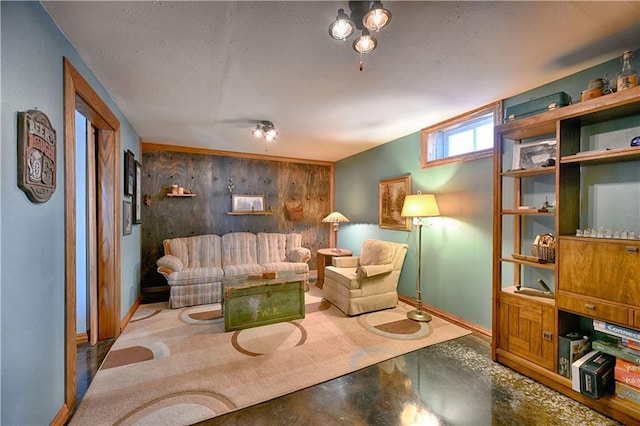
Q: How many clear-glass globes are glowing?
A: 6